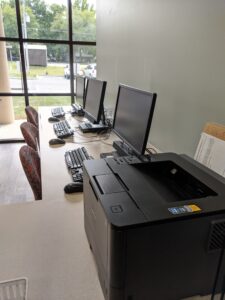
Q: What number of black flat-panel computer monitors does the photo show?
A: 3